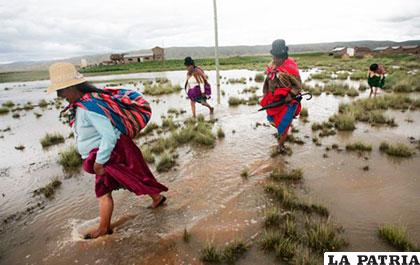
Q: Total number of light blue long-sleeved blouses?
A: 1